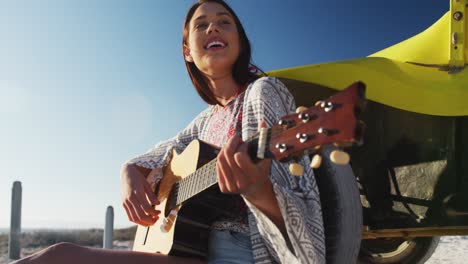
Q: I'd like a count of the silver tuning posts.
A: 6